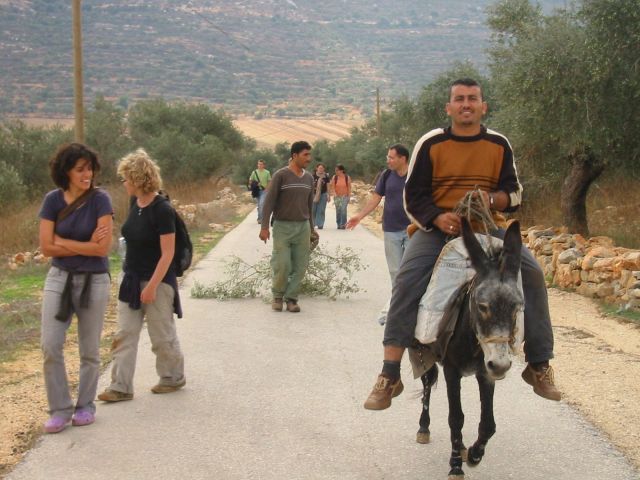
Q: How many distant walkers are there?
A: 3